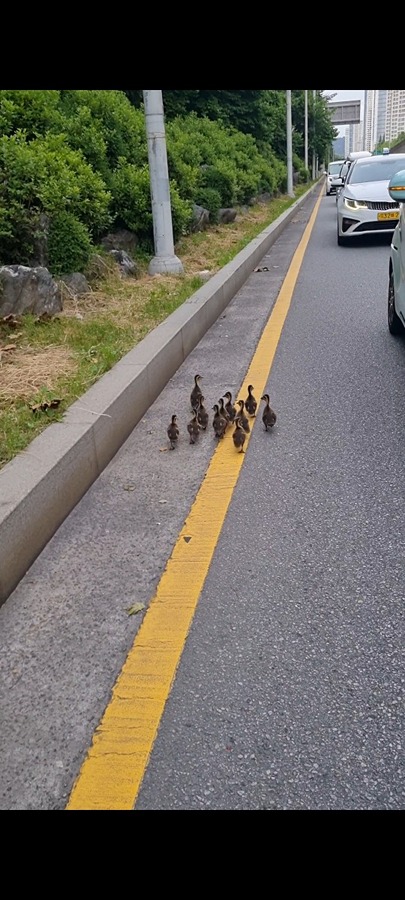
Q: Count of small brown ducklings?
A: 11